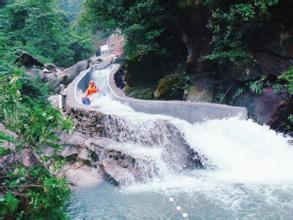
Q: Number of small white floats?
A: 3